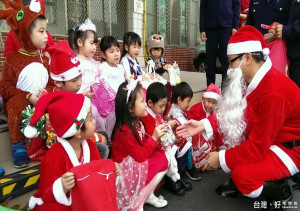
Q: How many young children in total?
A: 11